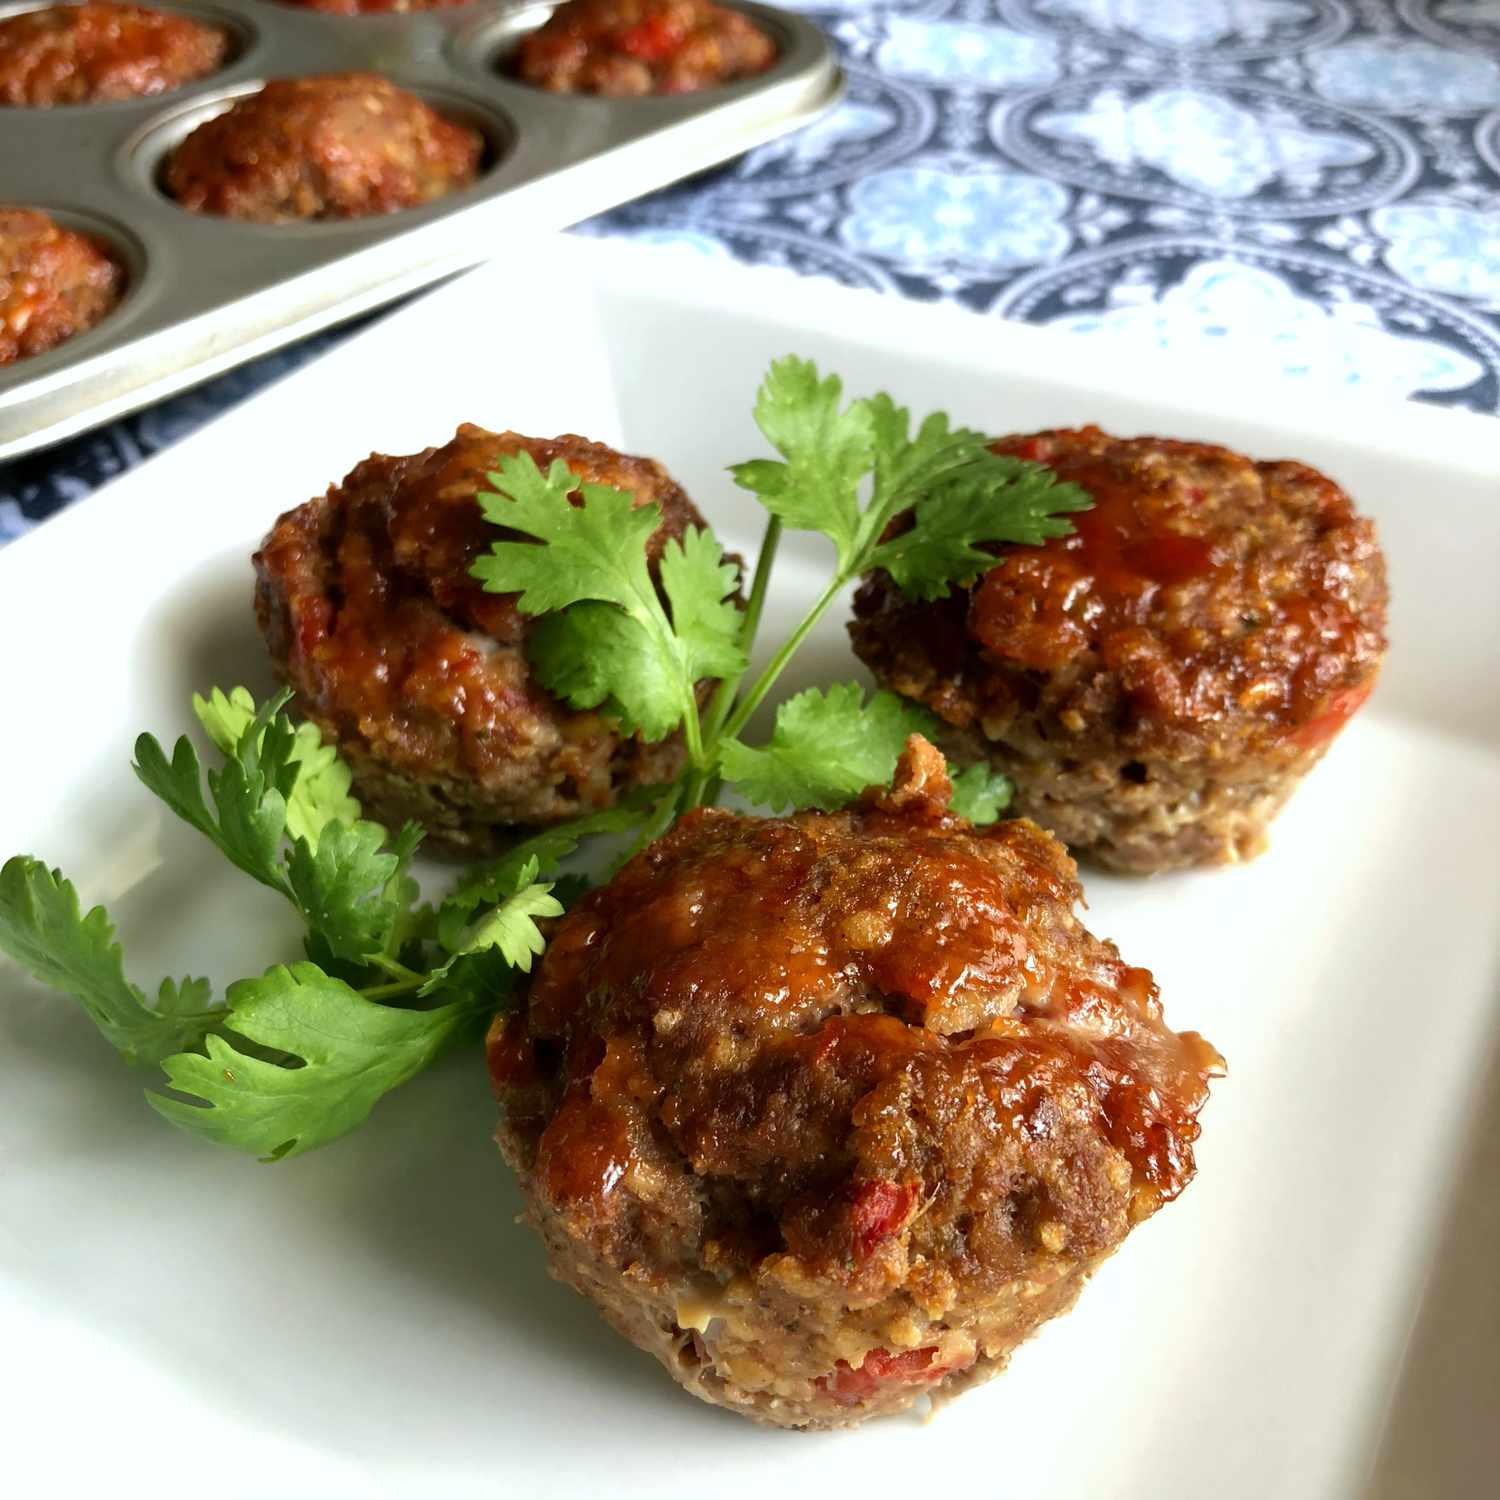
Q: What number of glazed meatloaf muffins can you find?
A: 8